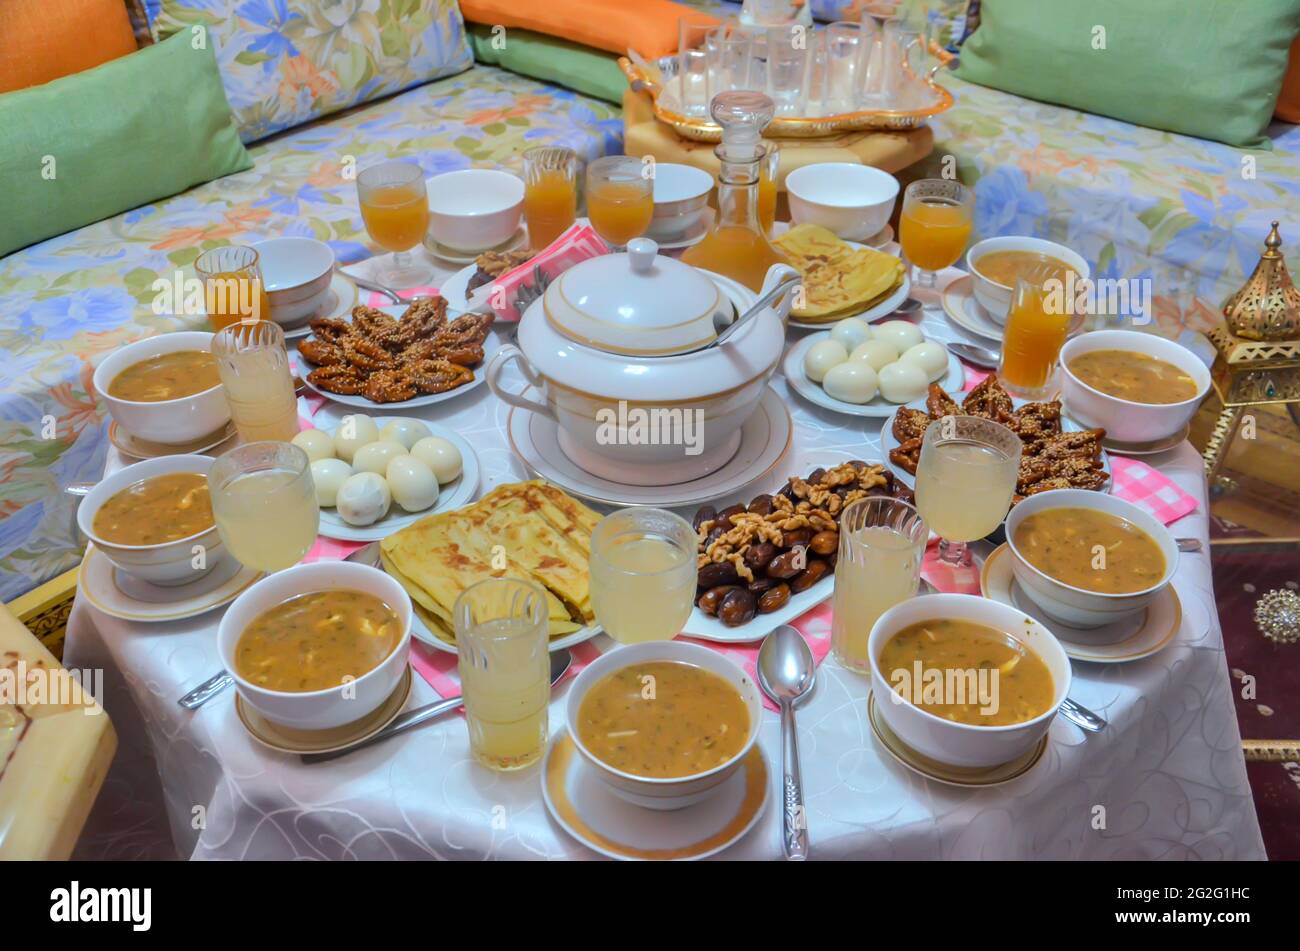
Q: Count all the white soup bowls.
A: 12